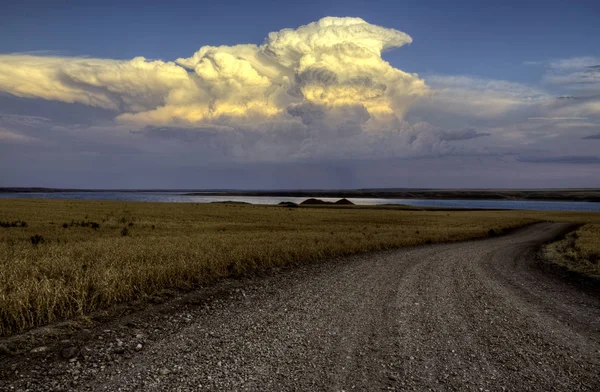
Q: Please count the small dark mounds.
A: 3